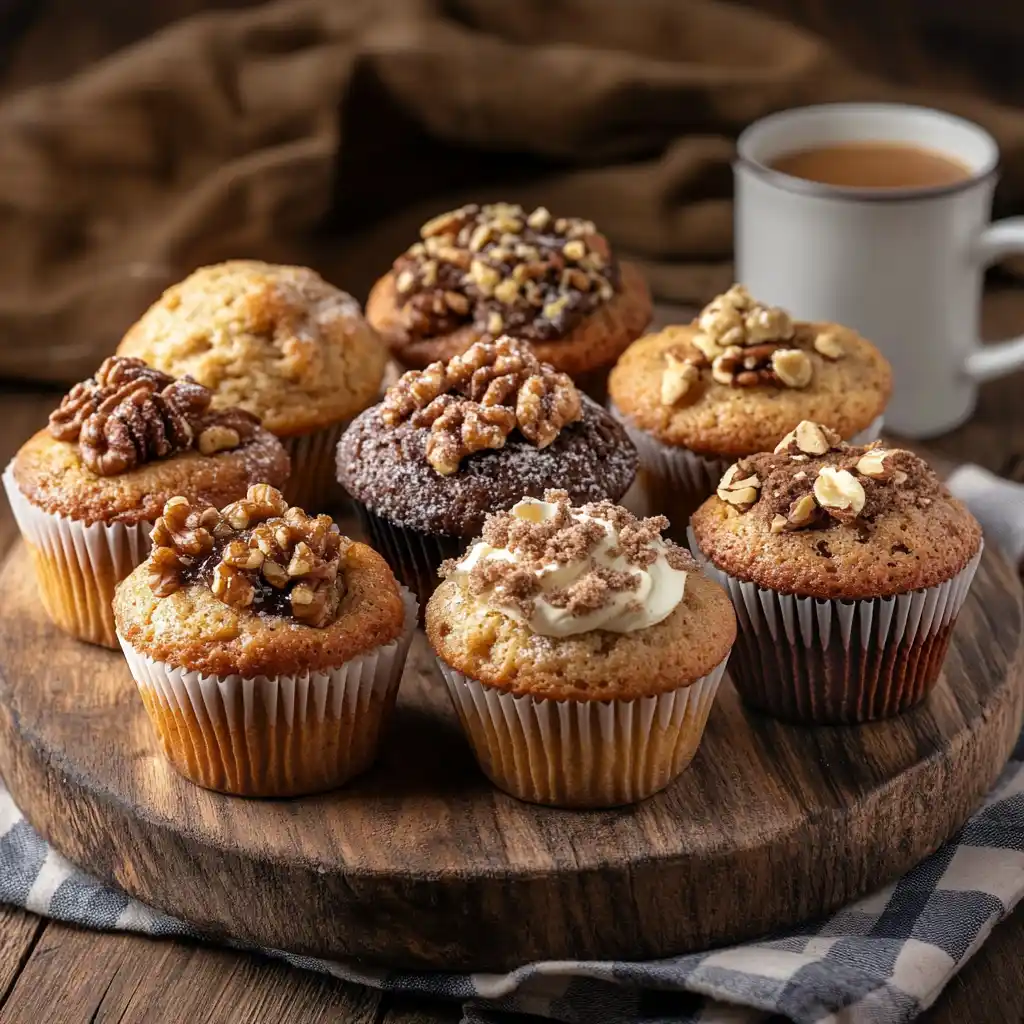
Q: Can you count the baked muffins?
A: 8